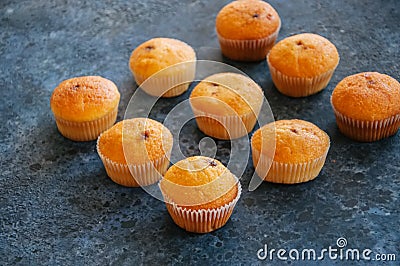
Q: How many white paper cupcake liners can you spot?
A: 9